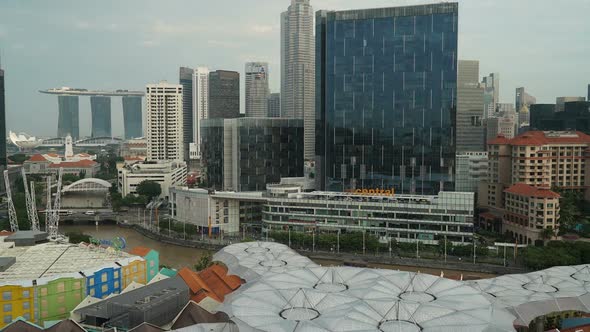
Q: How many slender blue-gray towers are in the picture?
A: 3